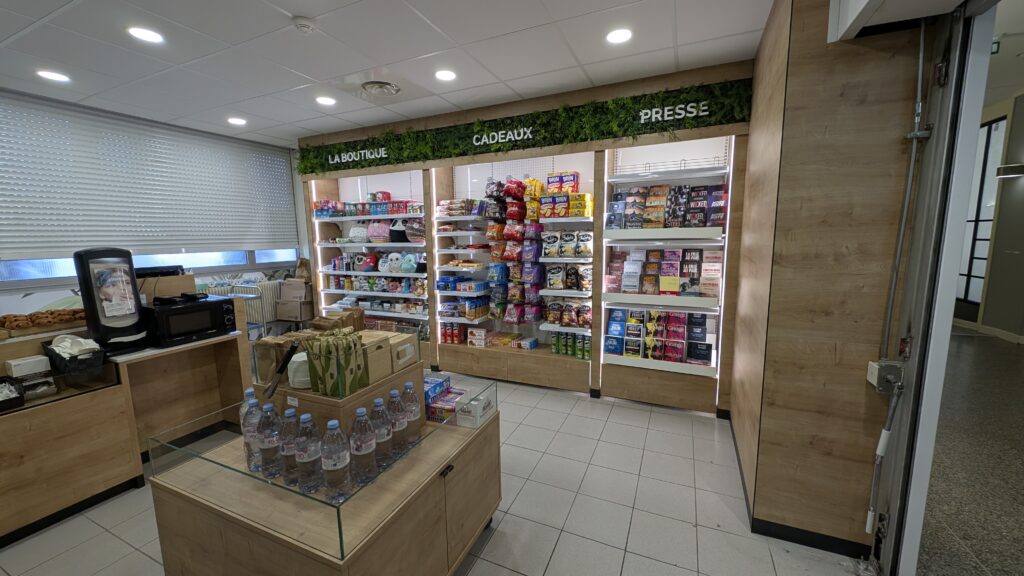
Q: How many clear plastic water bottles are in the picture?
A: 10